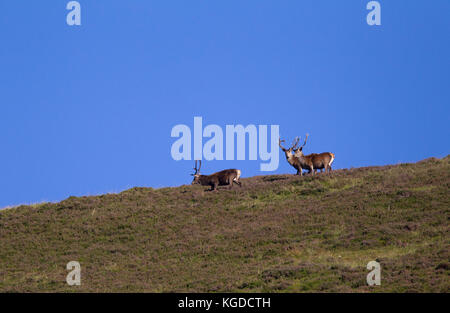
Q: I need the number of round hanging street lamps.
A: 0